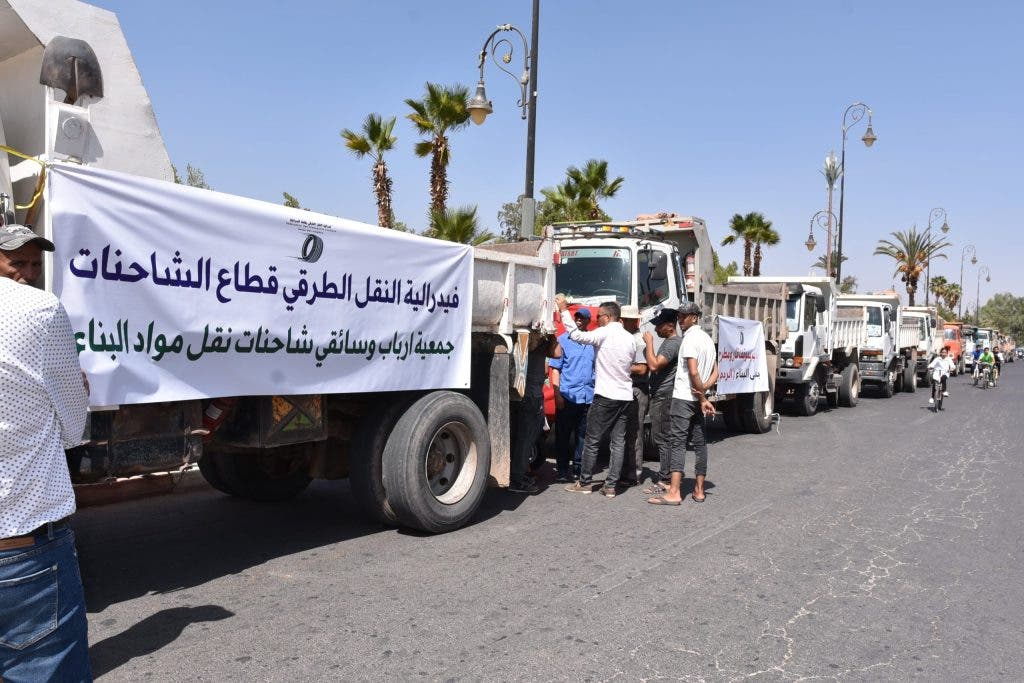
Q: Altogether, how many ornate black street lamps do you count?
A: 6